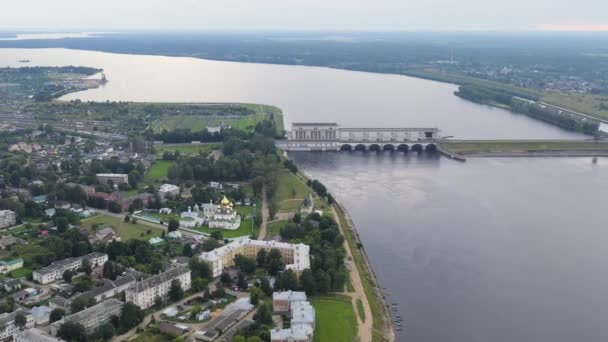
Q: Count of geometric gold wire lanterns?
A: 0